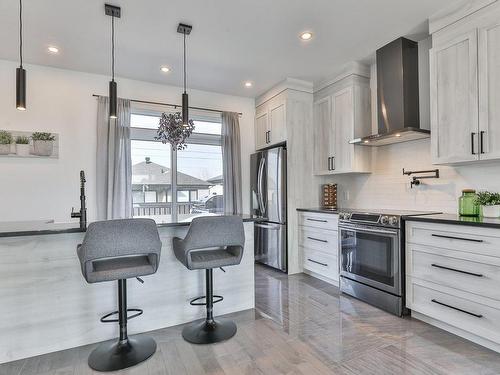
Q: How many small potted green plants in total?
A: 4